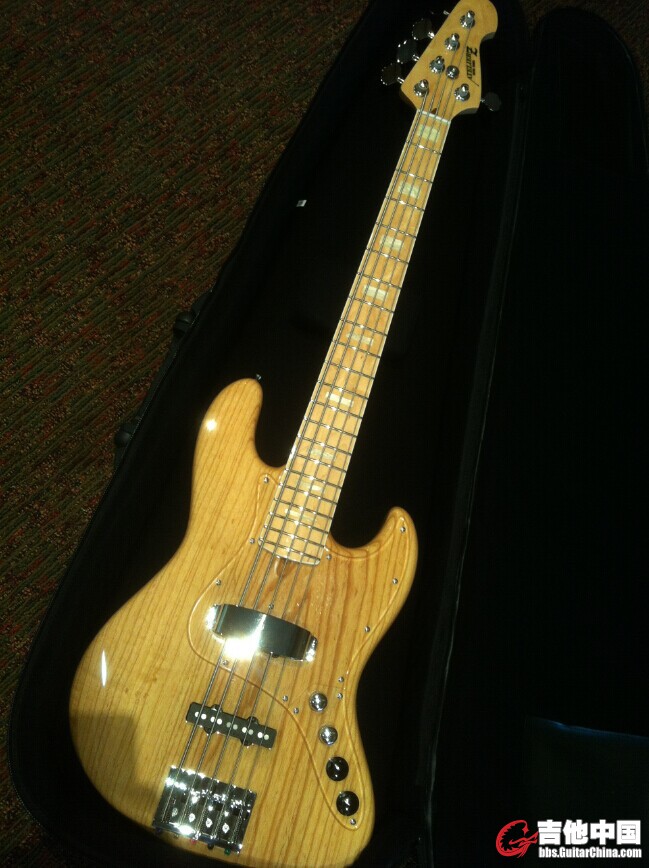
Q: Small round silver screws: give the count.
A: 14